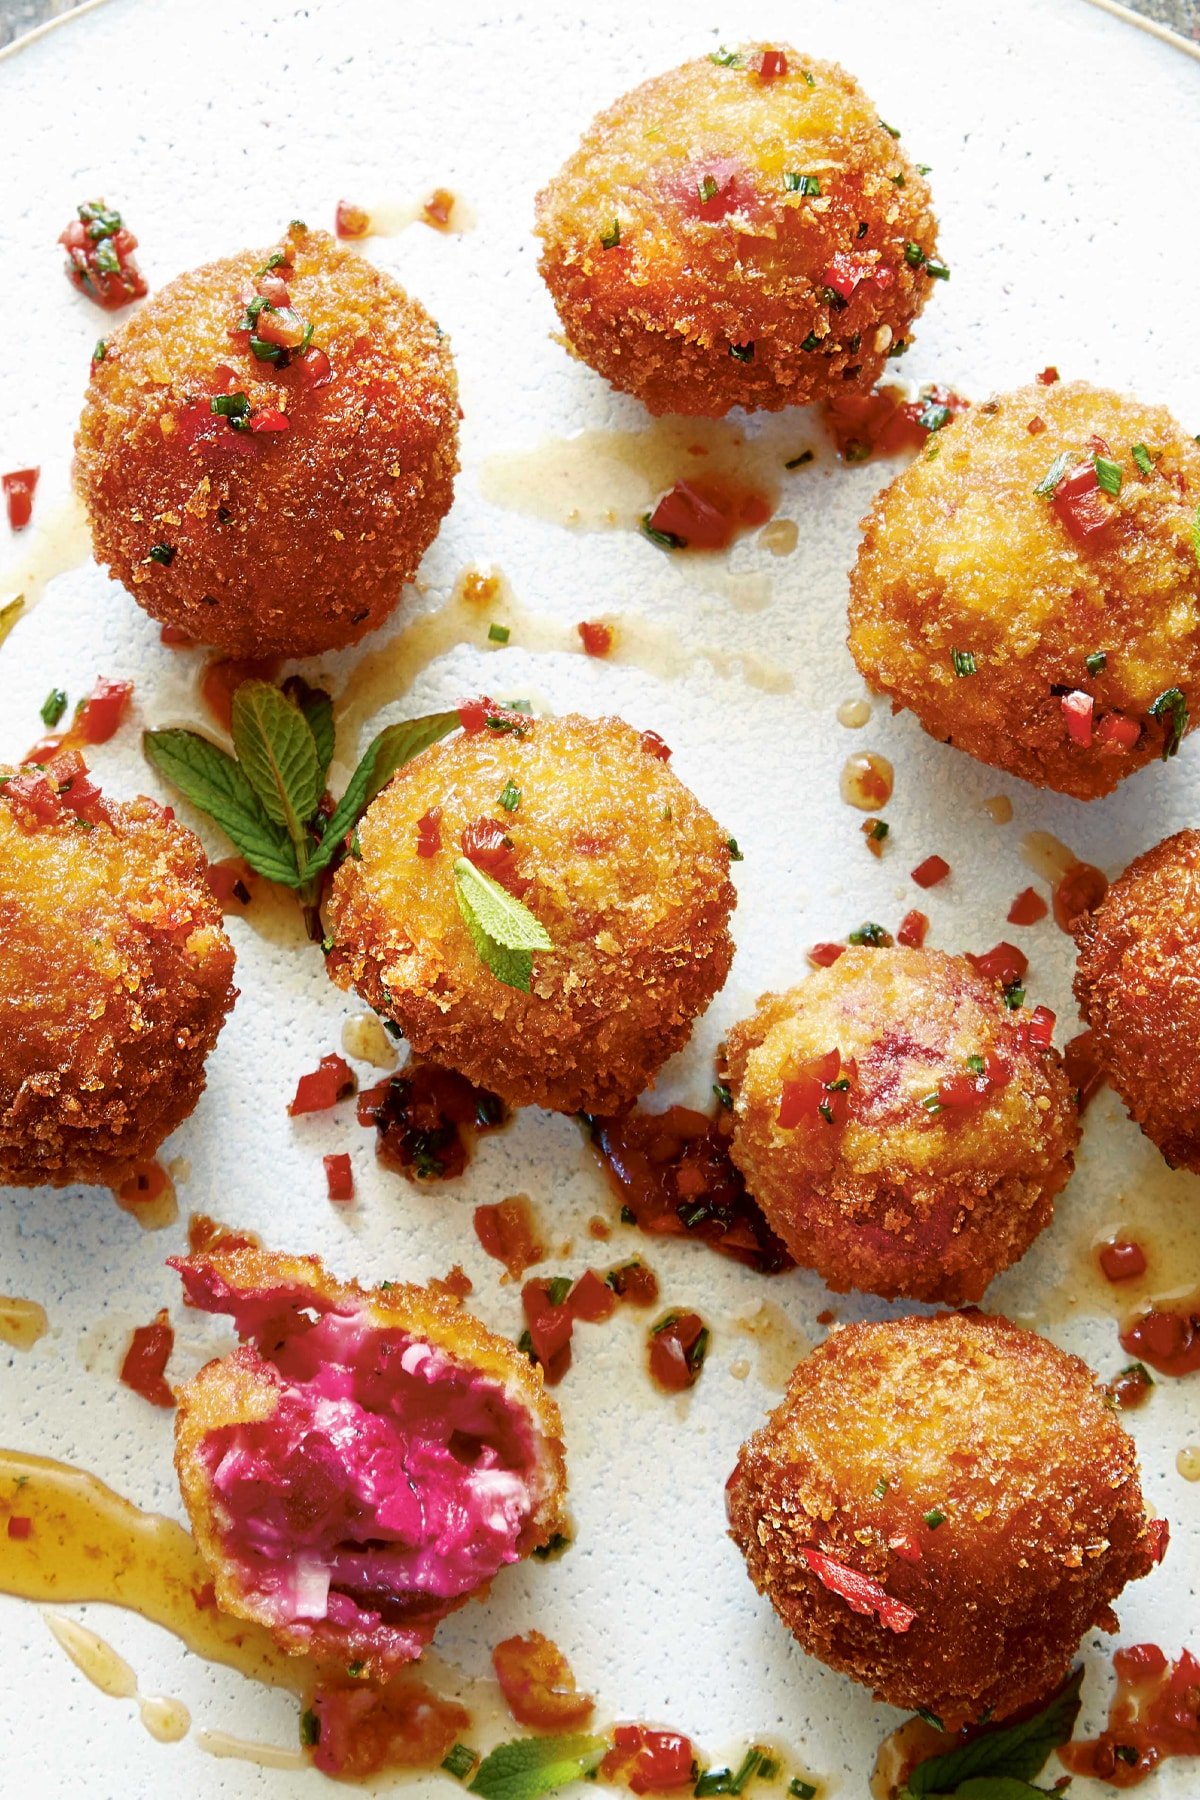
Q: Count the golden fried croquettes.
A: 9